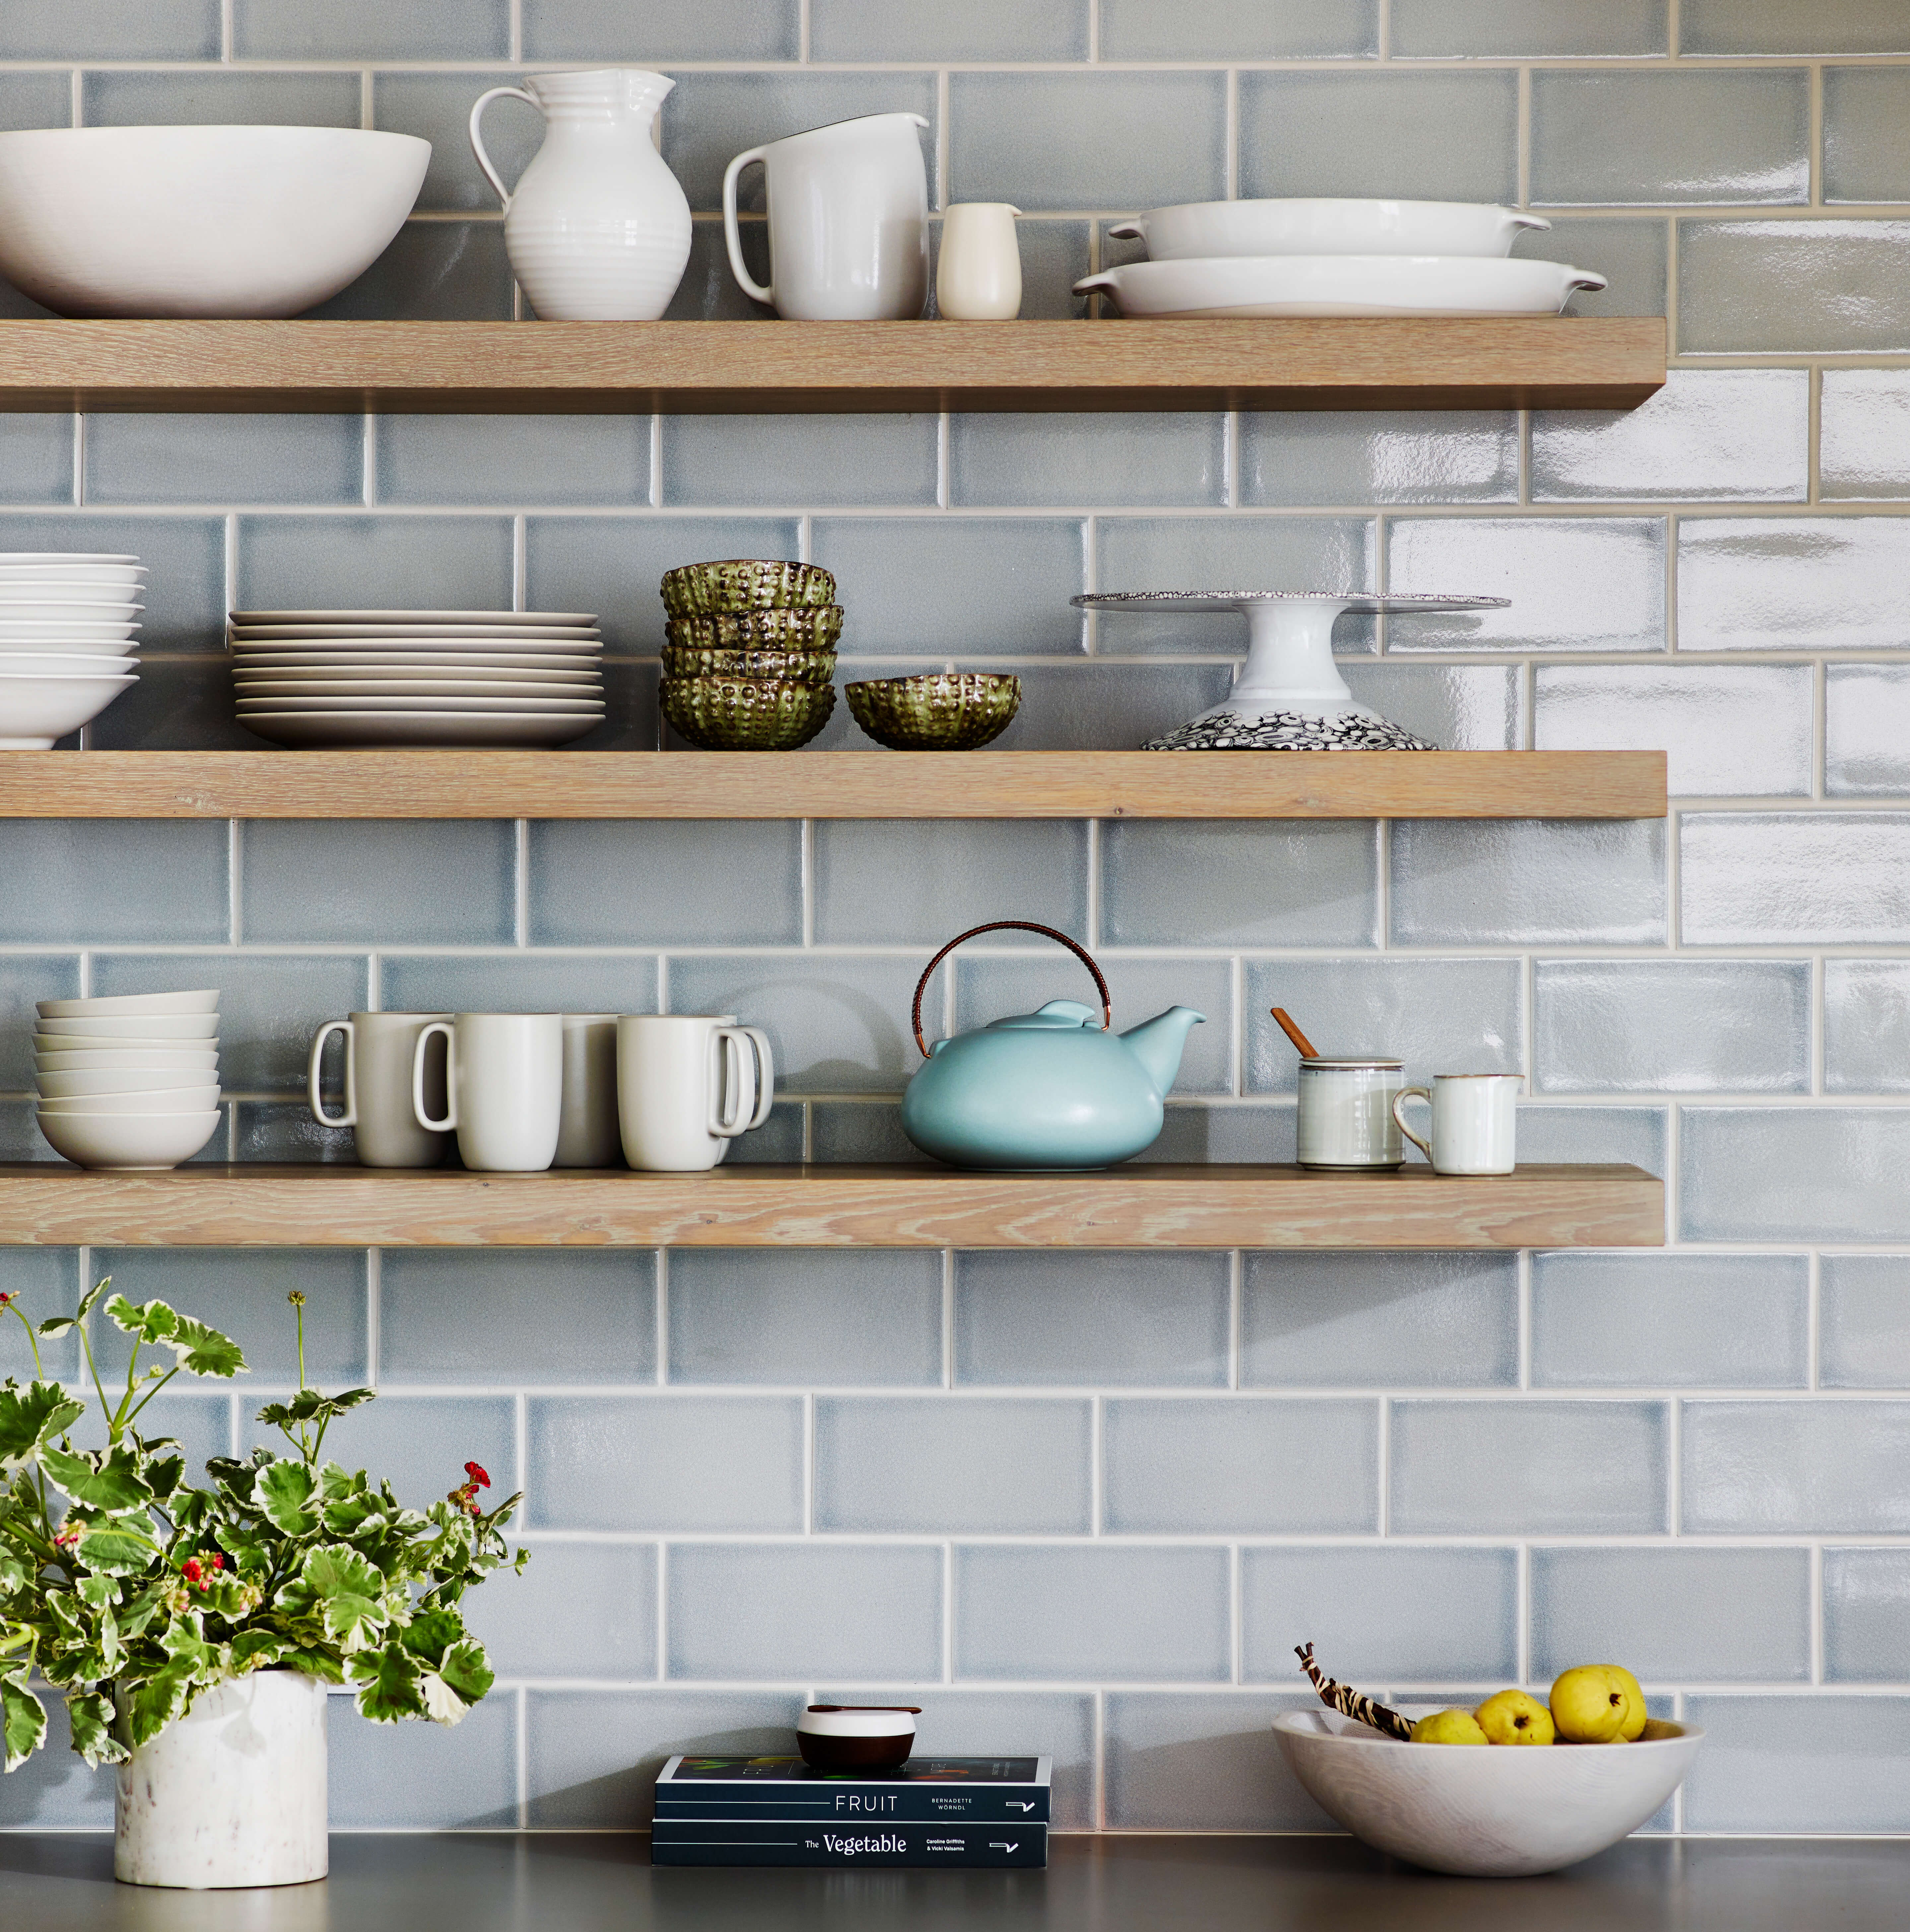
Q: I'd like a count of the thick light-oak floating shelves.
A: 3